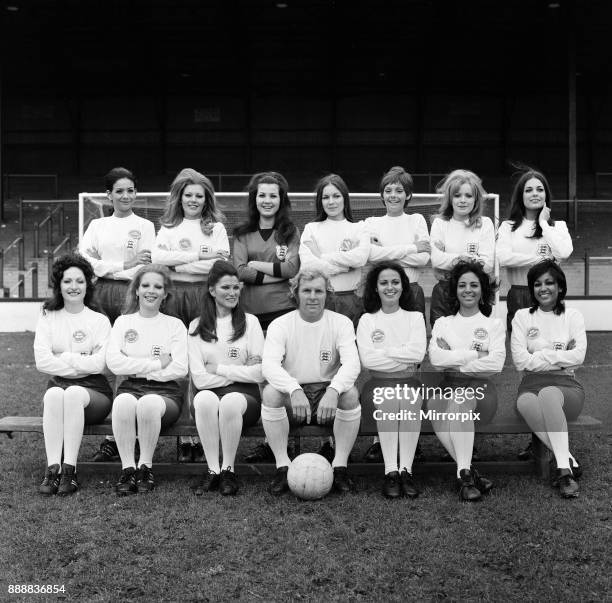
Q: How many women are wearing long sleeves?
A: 13